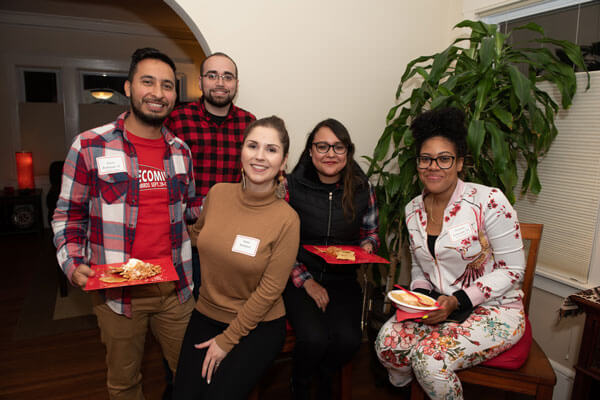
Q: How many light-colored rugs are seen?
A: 1